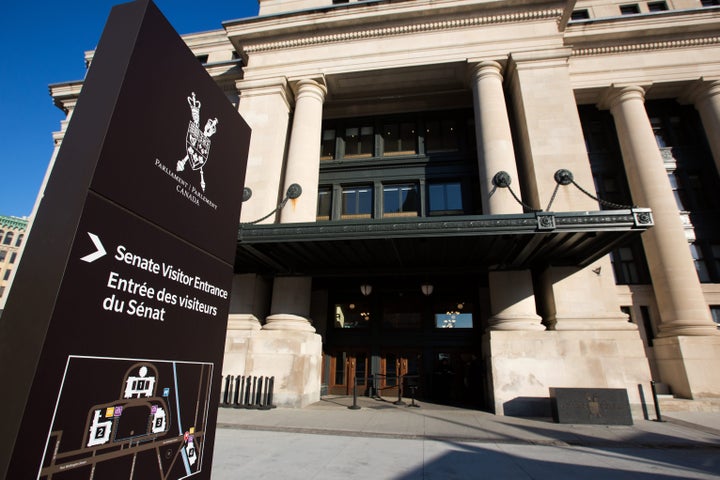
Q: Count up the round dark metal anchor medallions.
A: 4